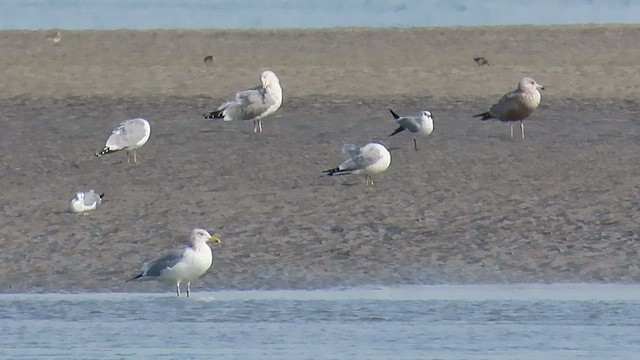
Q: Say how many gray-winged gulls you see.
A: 6